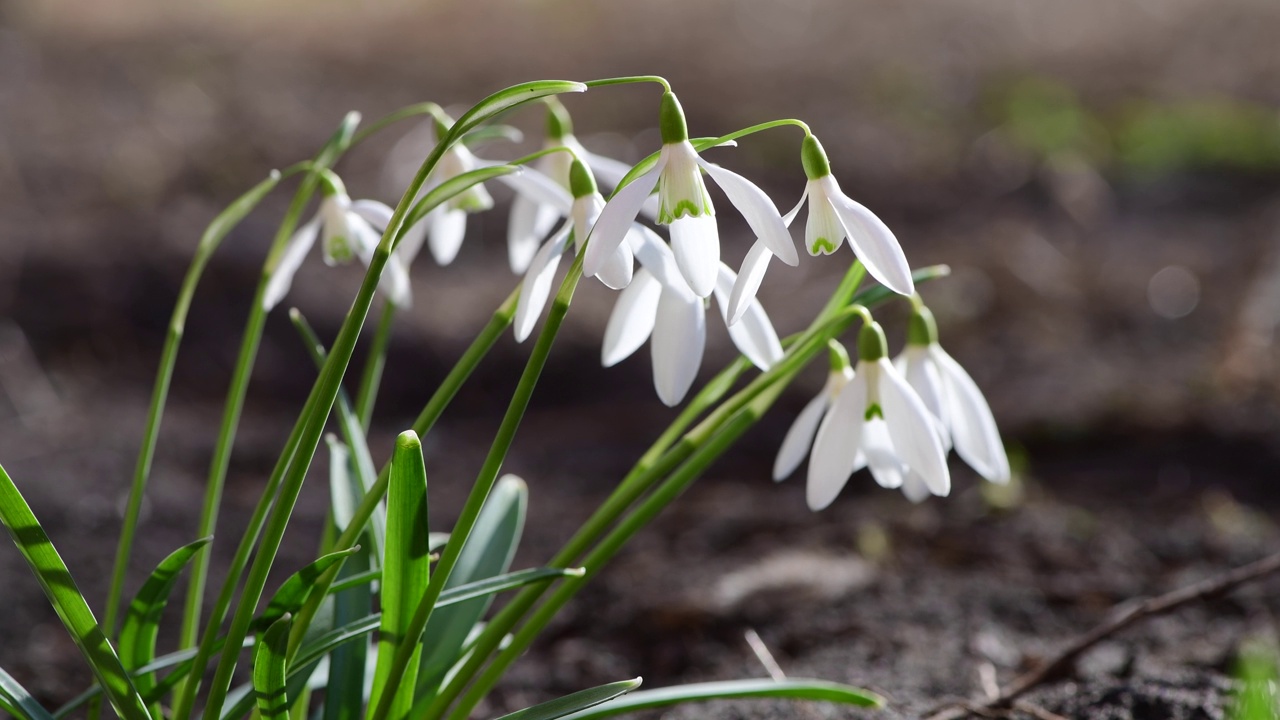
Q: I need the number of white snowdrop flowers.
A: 10